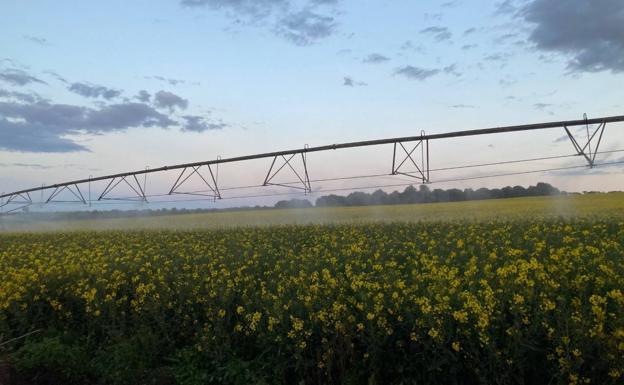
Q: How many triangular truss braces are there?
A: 7